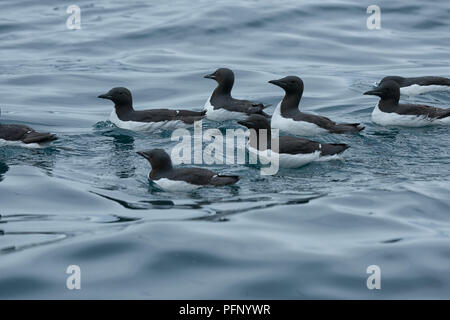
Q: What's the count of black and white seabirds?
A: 8